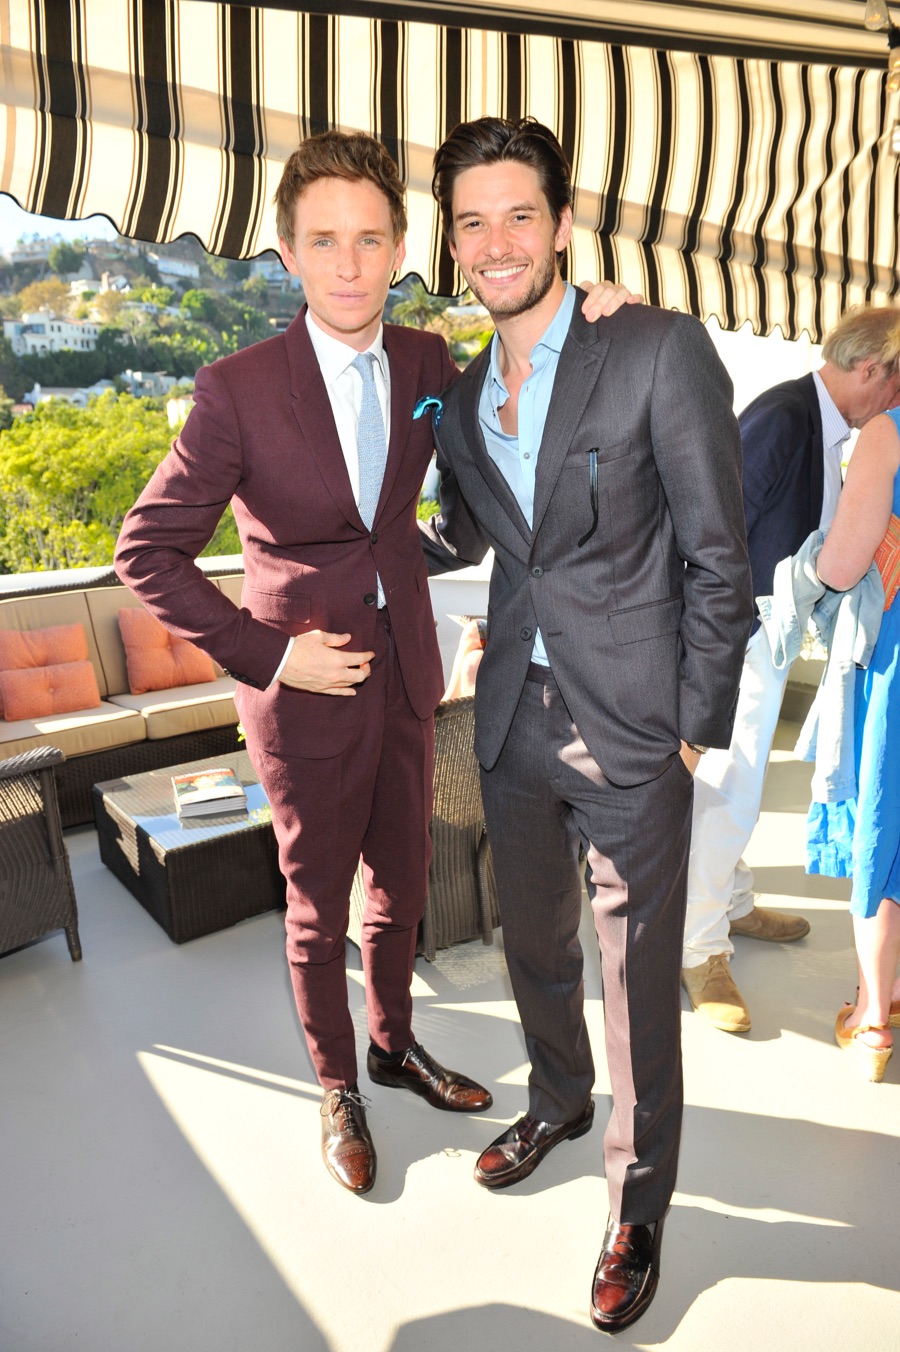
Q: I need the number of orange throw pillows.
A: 3